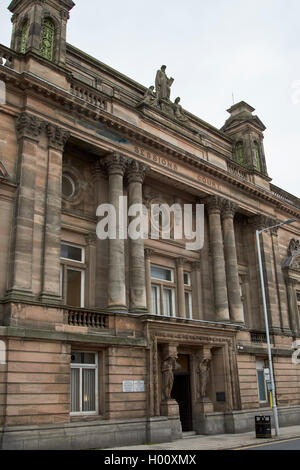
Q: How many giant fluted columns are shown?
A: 4